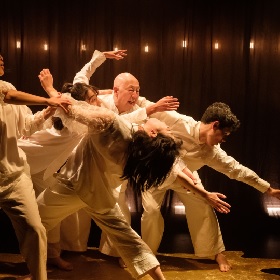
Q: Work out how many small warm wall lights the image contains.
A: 8